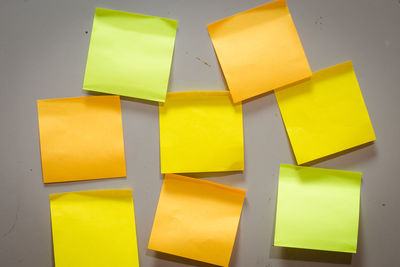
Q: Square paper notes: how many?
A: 8